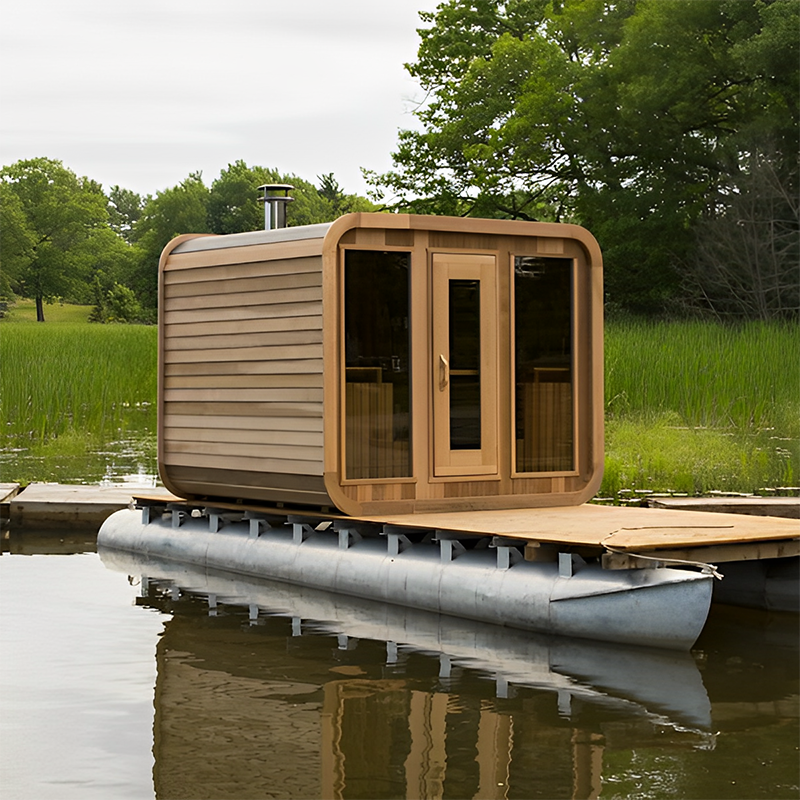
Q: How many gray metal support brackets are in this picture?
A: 10